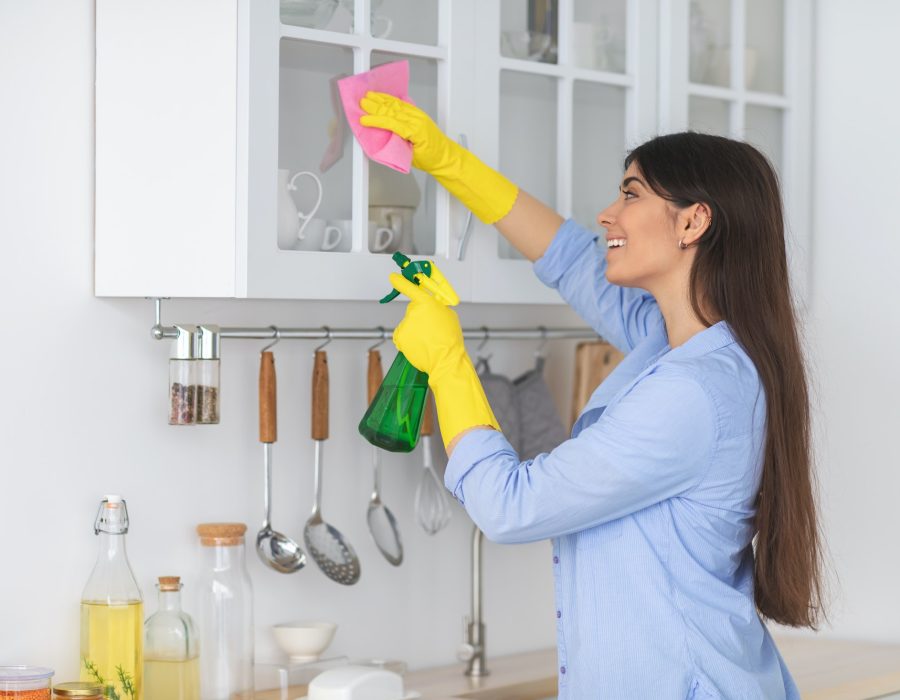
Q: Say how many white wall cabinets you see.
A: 3